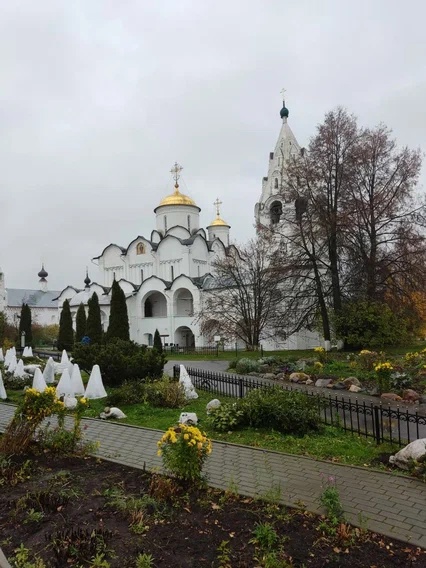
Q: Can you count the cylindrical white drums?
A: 2